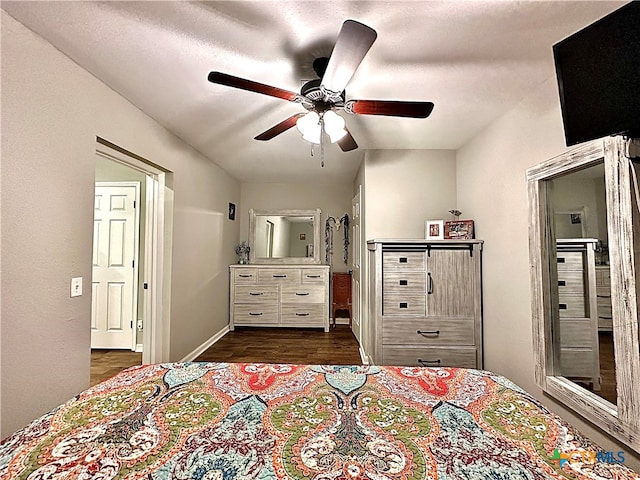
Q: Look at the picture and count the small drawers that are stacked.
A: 3